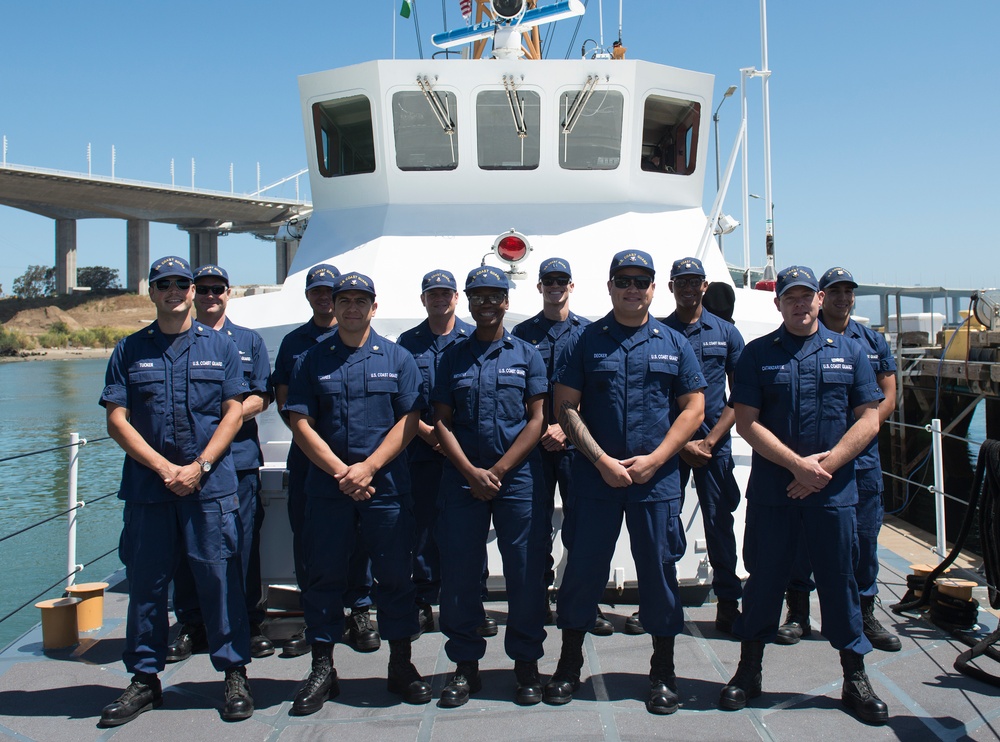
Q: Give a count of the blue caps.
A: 11